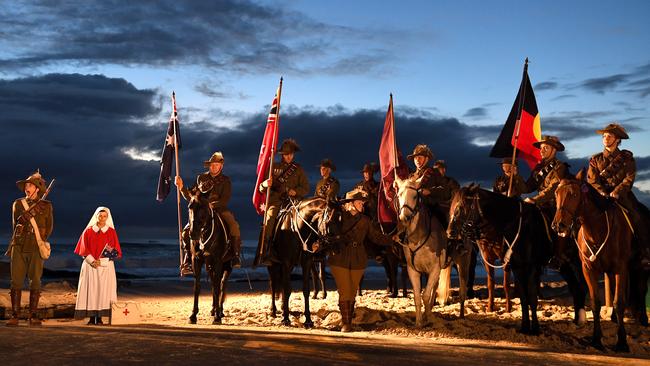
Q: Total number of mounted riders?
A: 9